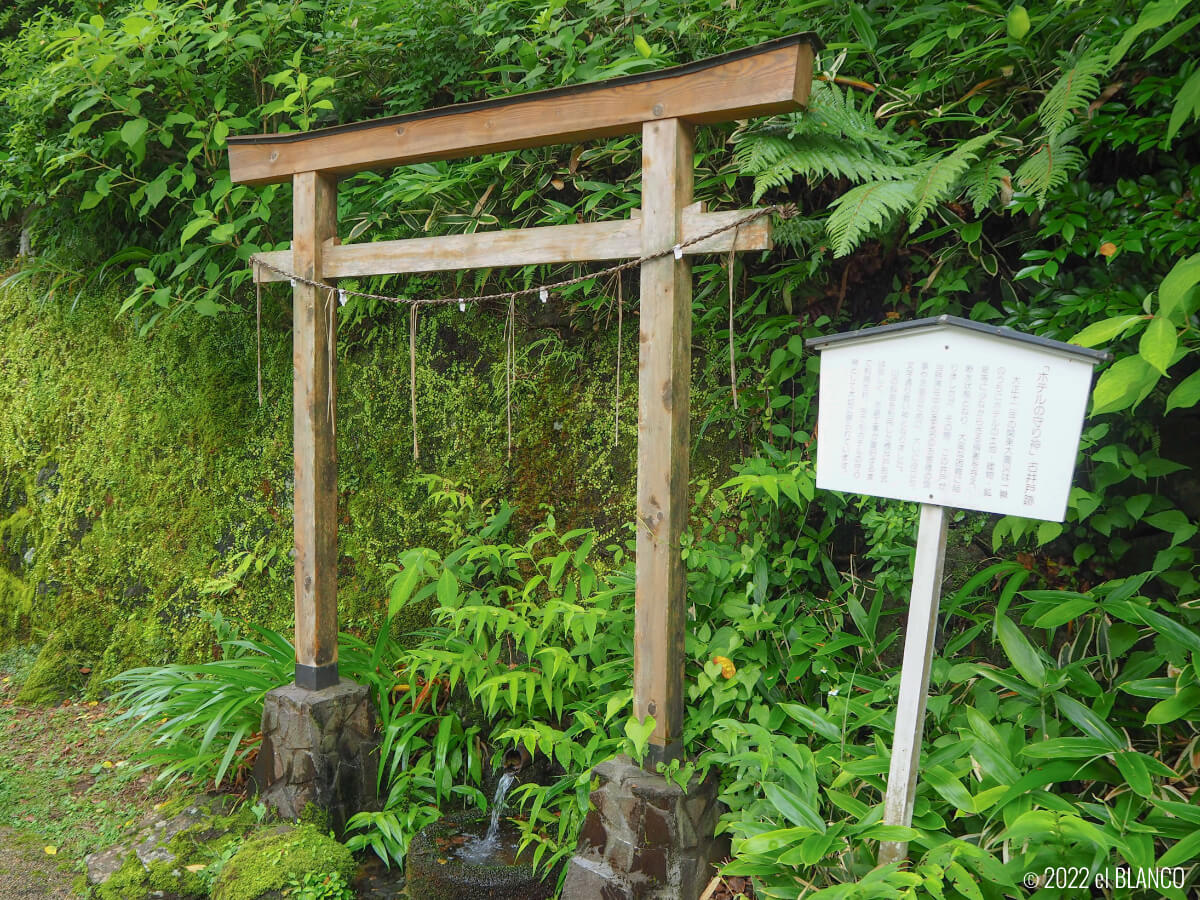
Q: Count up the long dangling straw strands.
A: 6